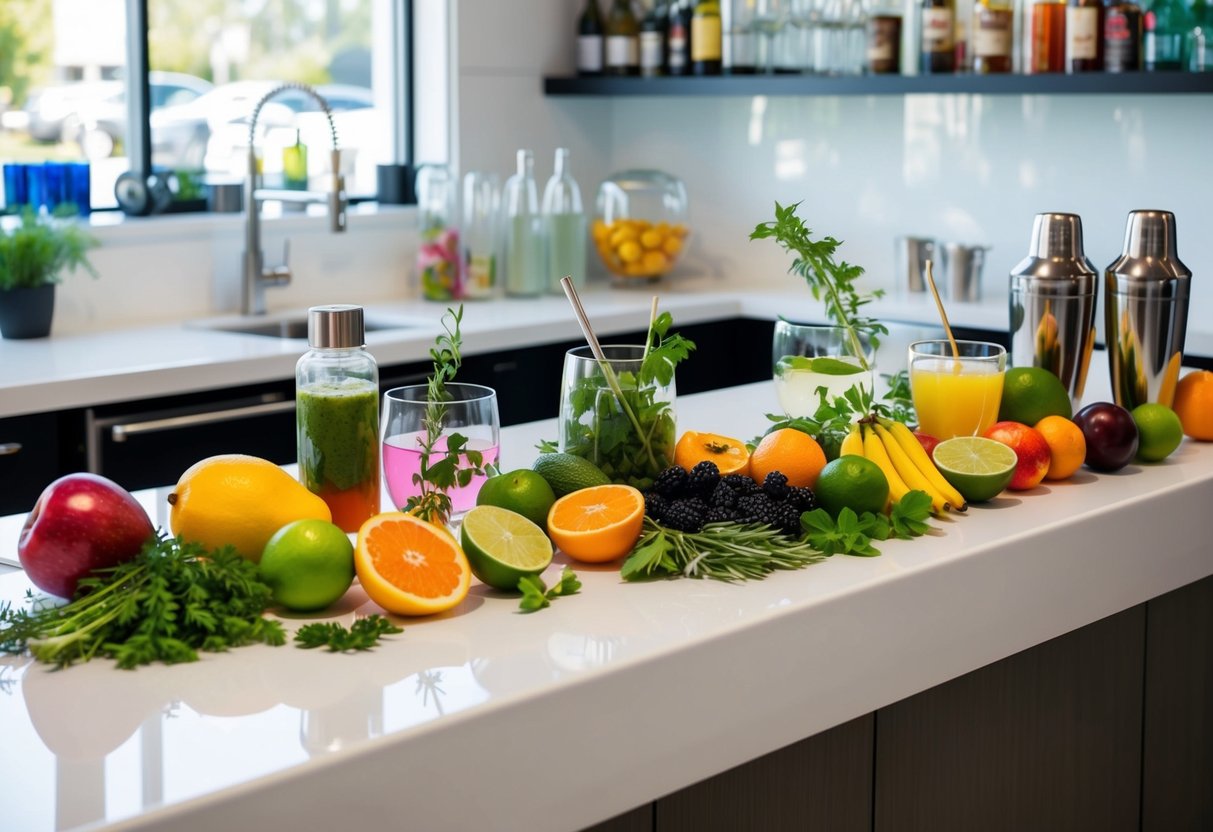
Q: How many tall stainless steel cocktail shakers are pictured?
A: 2